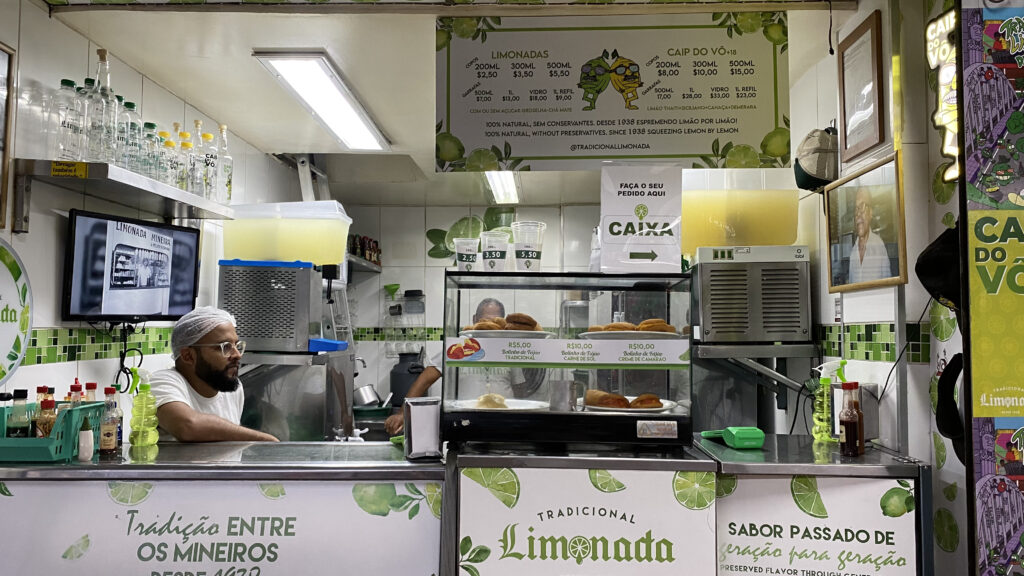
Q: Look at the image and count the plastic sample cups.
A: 3